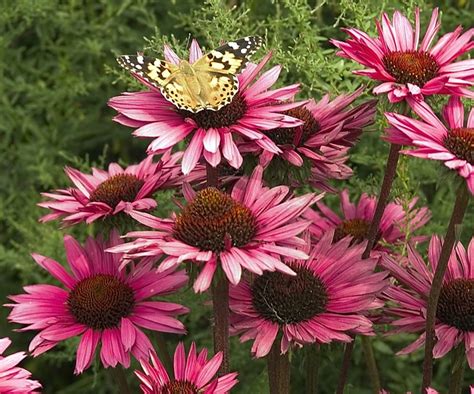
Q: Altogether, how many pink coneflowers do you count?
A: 12